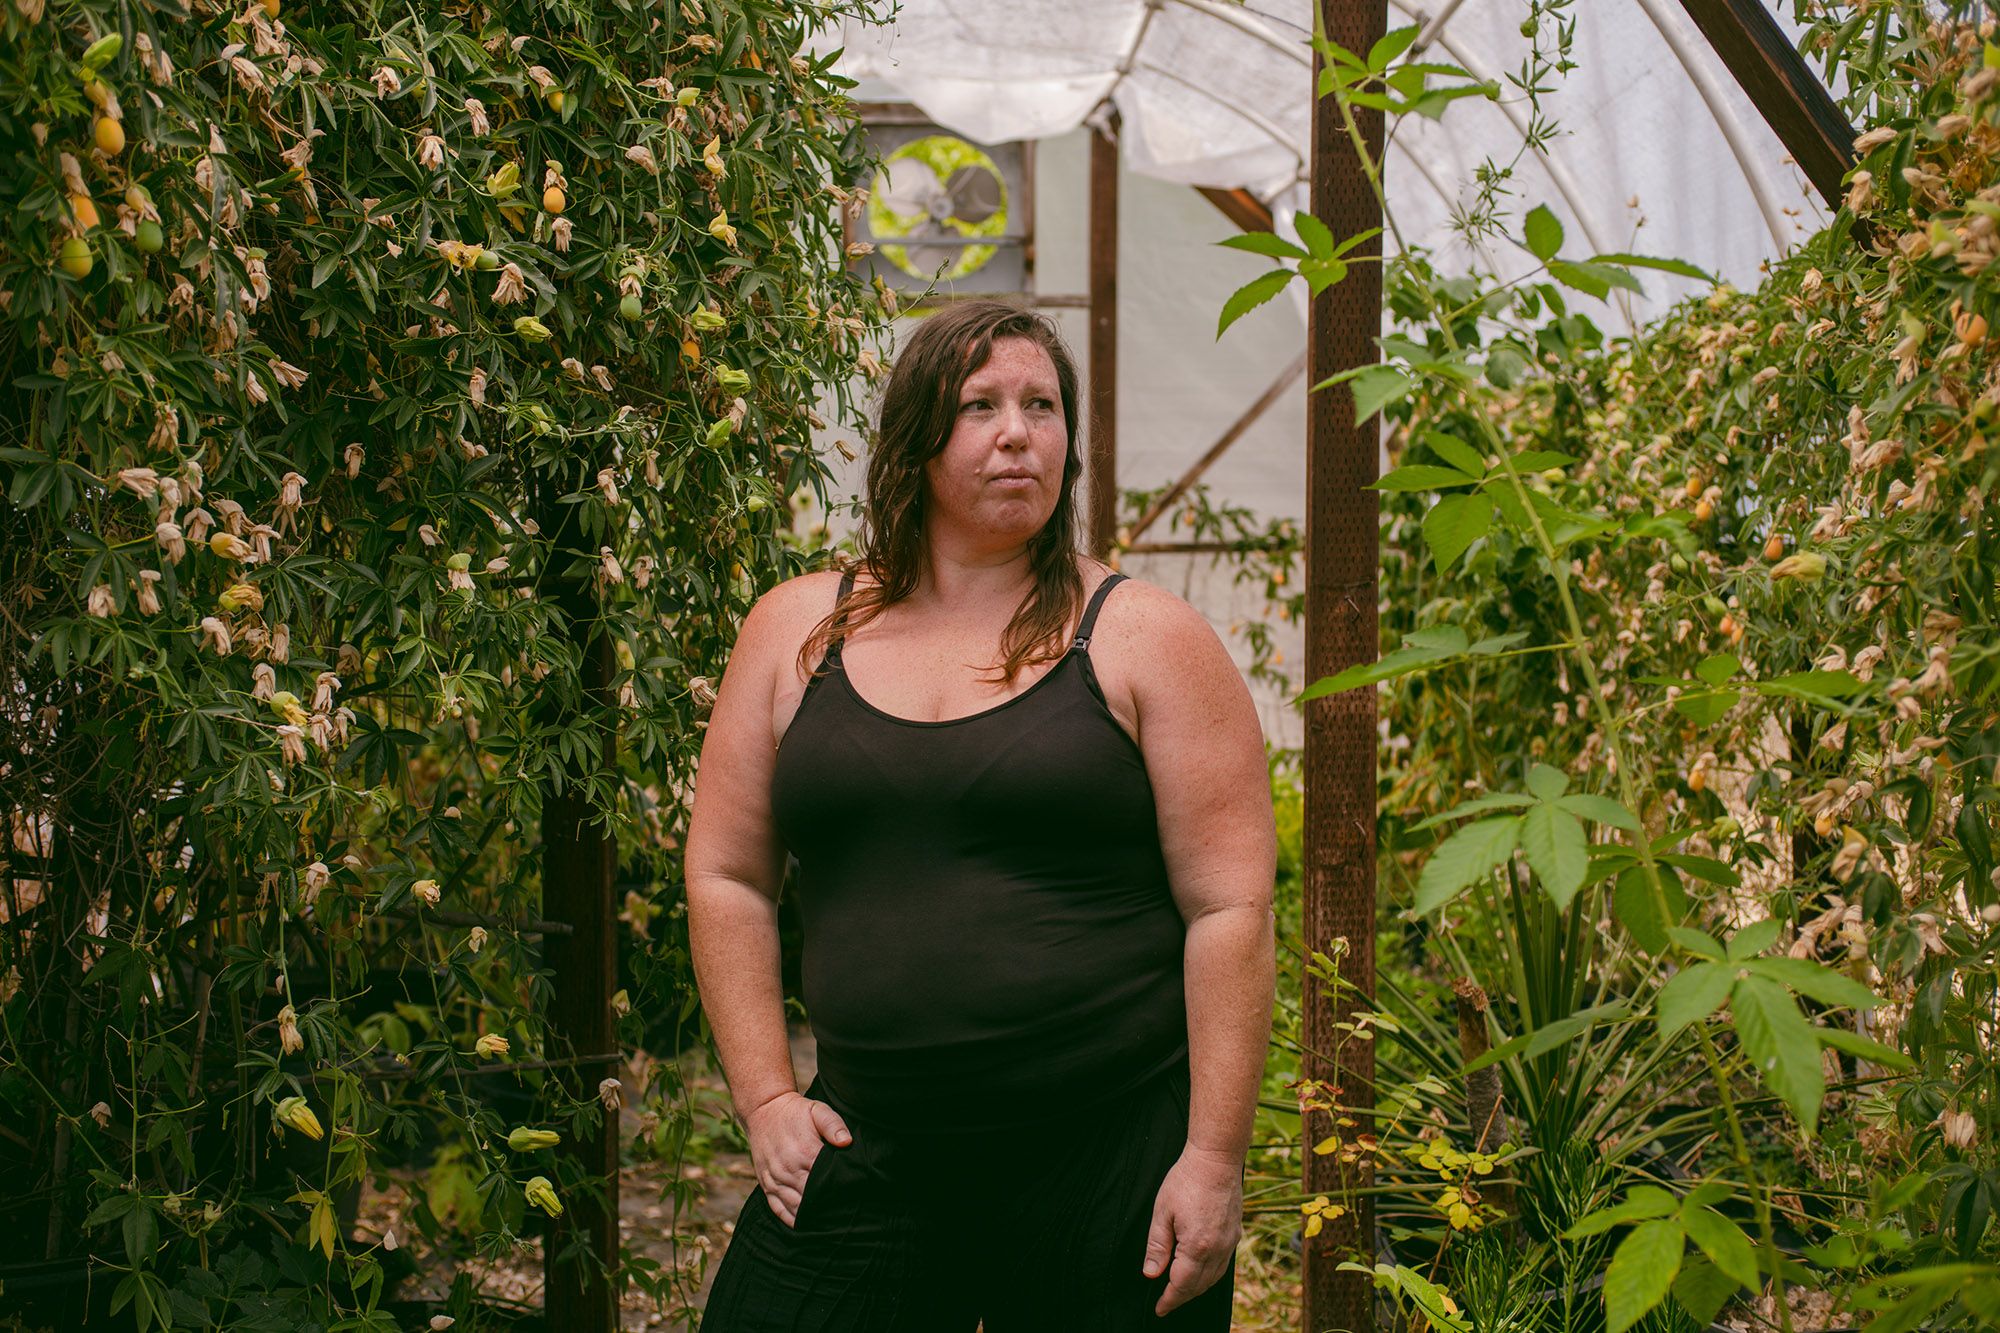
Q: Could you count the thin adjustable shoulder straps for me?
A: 2